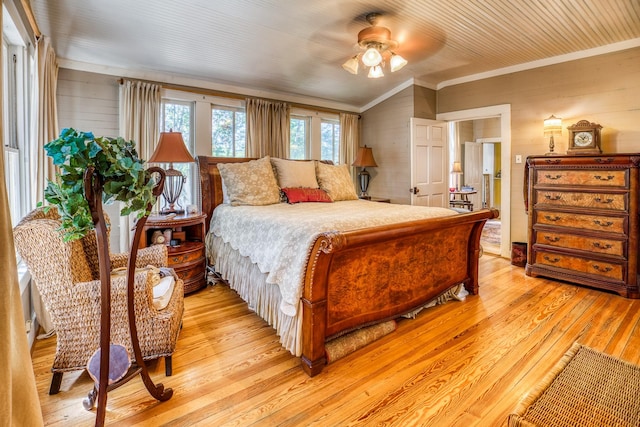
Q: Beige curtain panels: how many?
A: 5